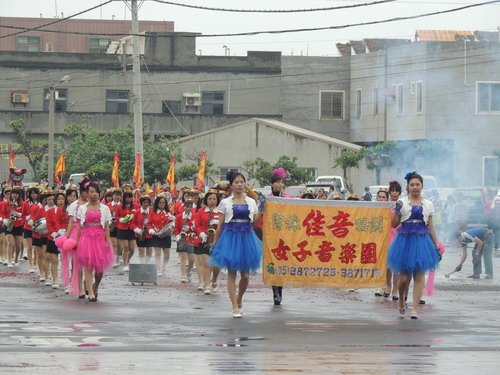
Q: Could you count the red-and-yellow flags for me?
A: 6